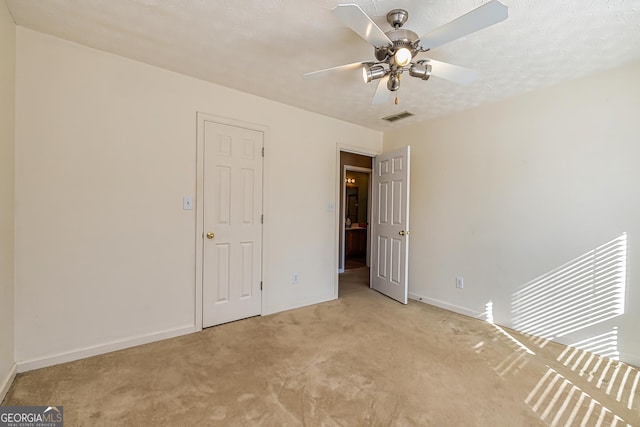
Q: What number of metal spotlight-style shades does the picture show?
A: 4